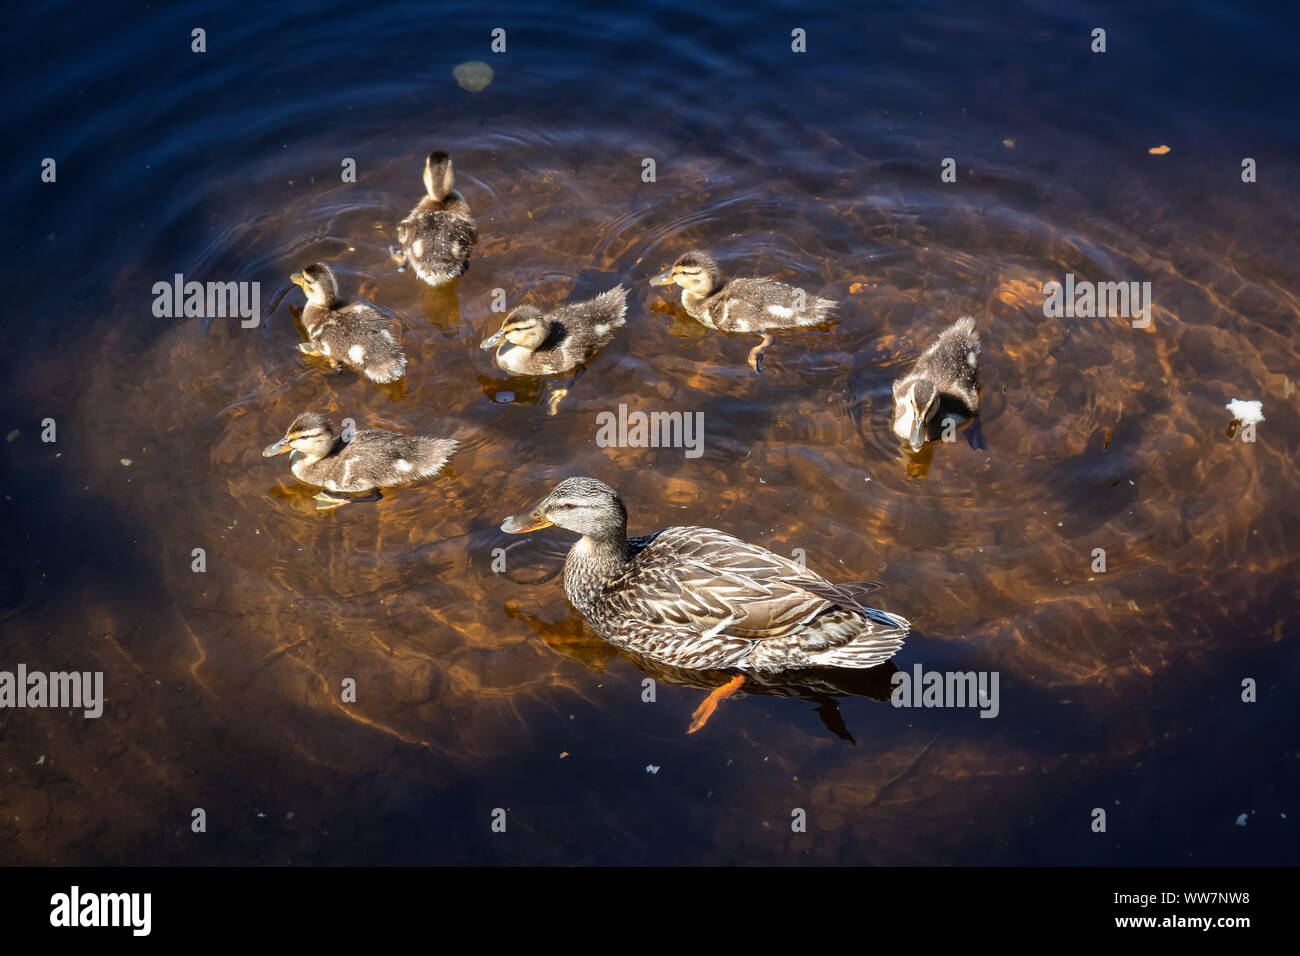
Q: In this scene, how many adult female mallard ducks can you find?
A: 1